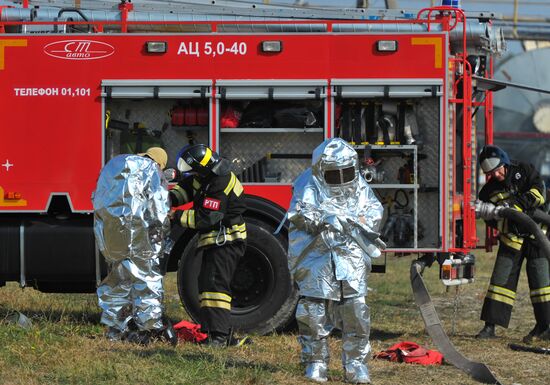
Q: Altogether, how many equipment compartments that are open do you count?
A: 3